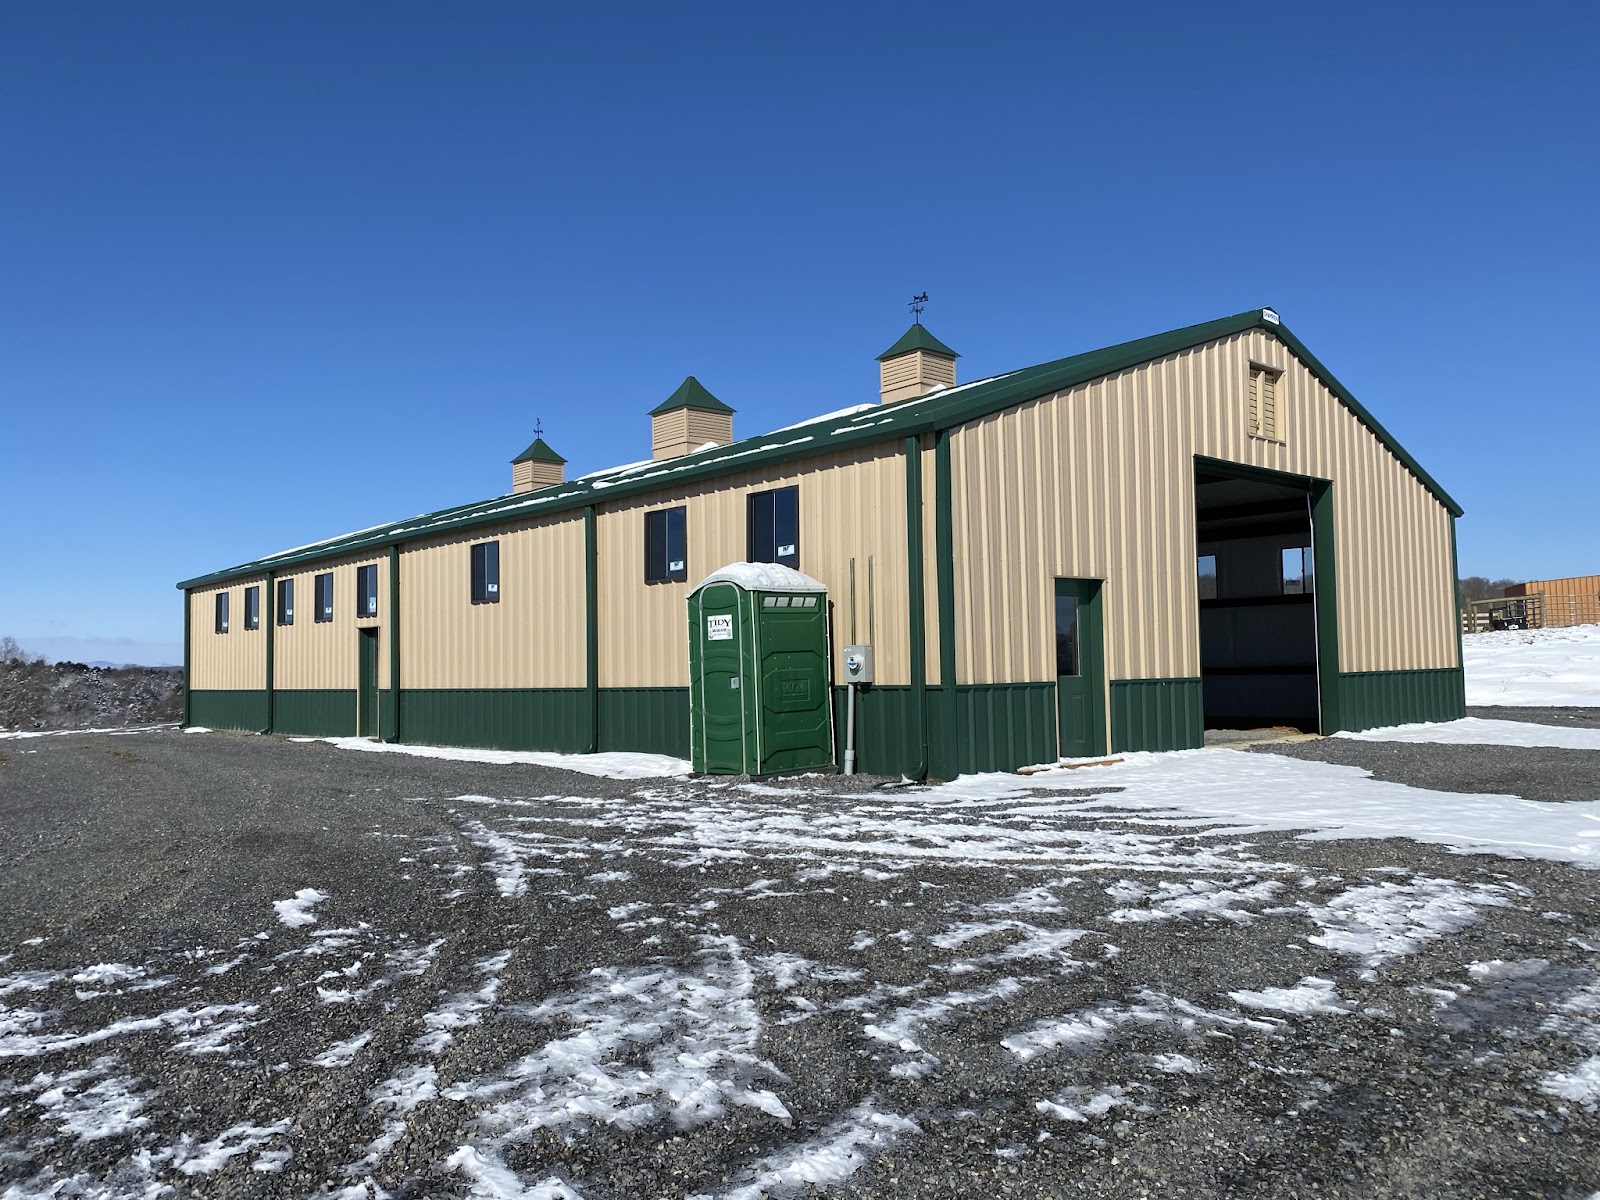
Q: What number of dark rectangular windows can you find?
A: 8